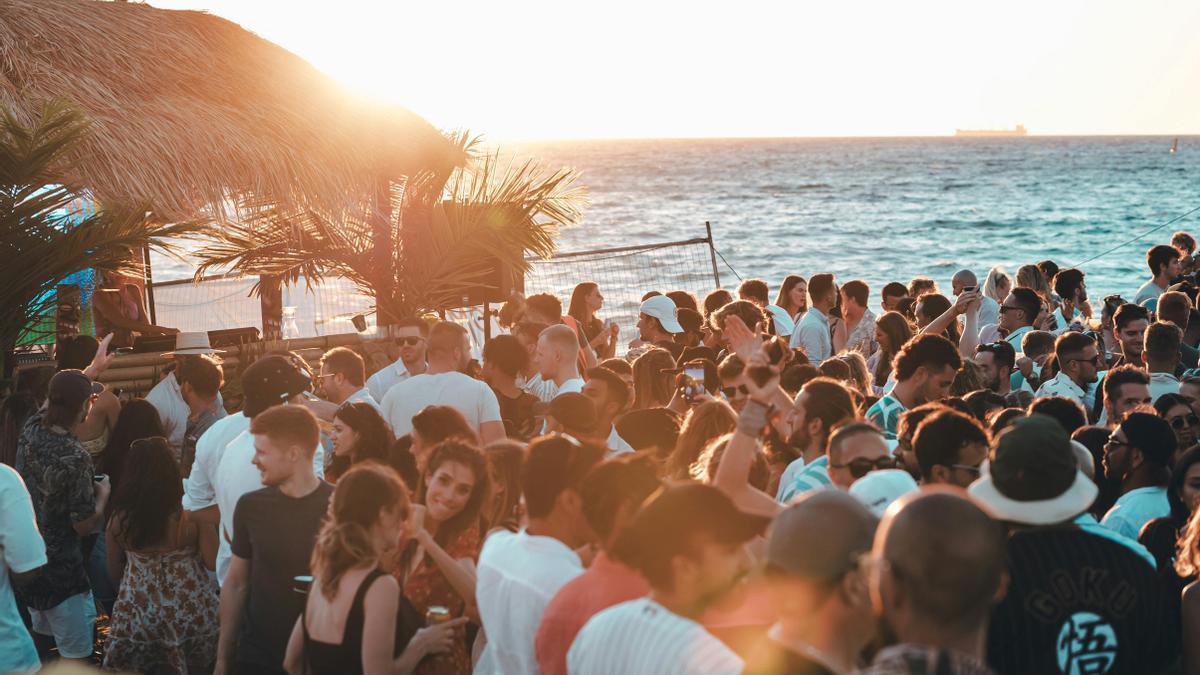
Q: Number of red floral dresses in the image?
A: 1